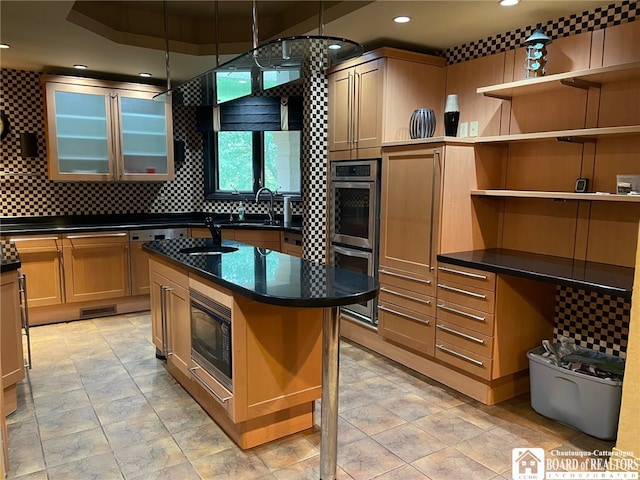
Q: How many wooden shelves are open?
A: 3